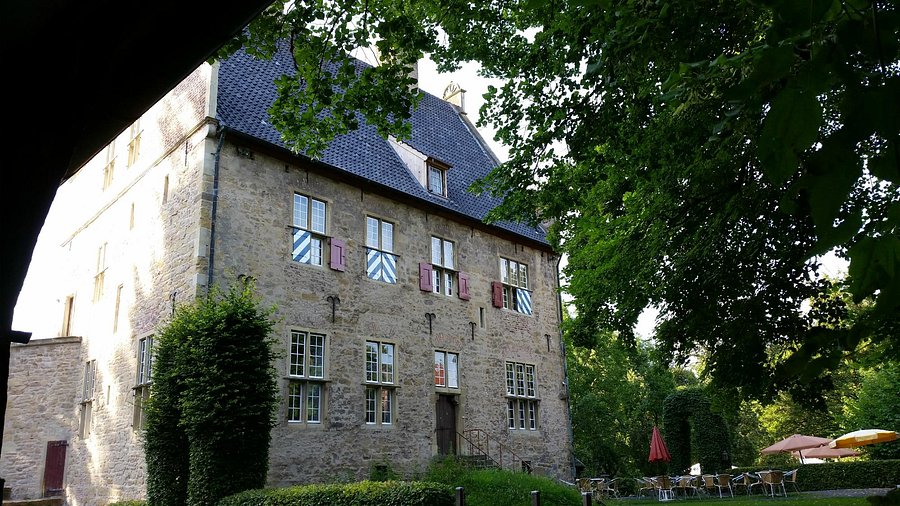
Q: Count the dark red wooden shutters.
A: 4